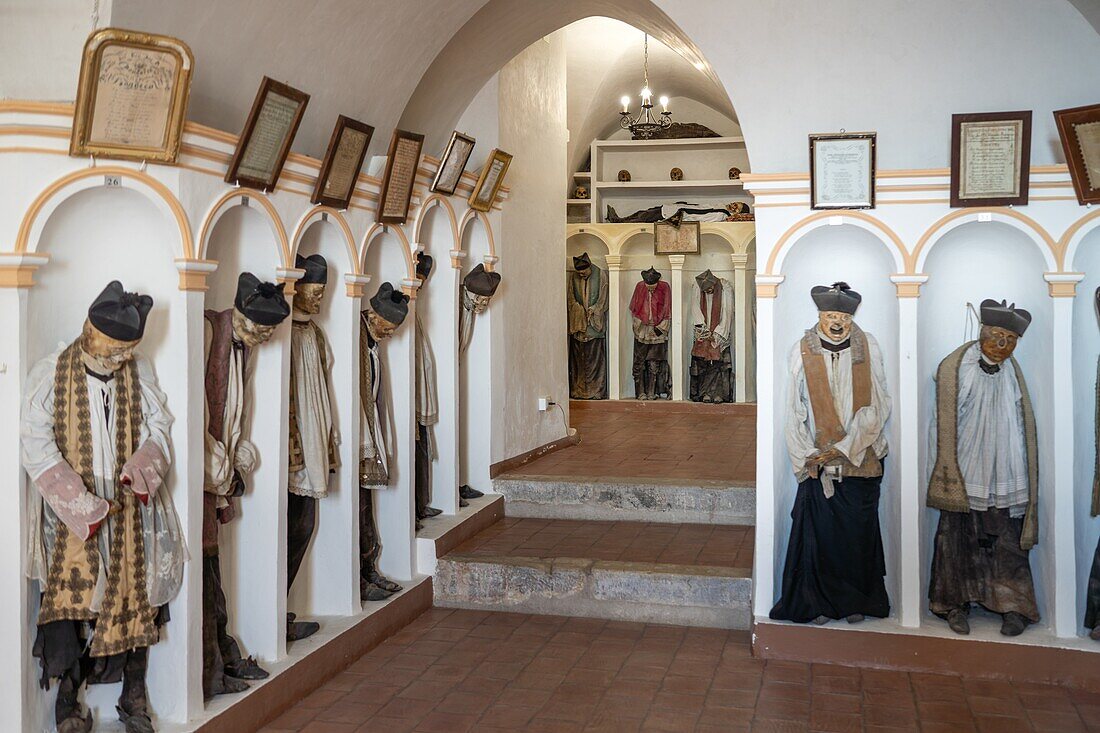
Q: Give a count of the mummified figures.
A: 13